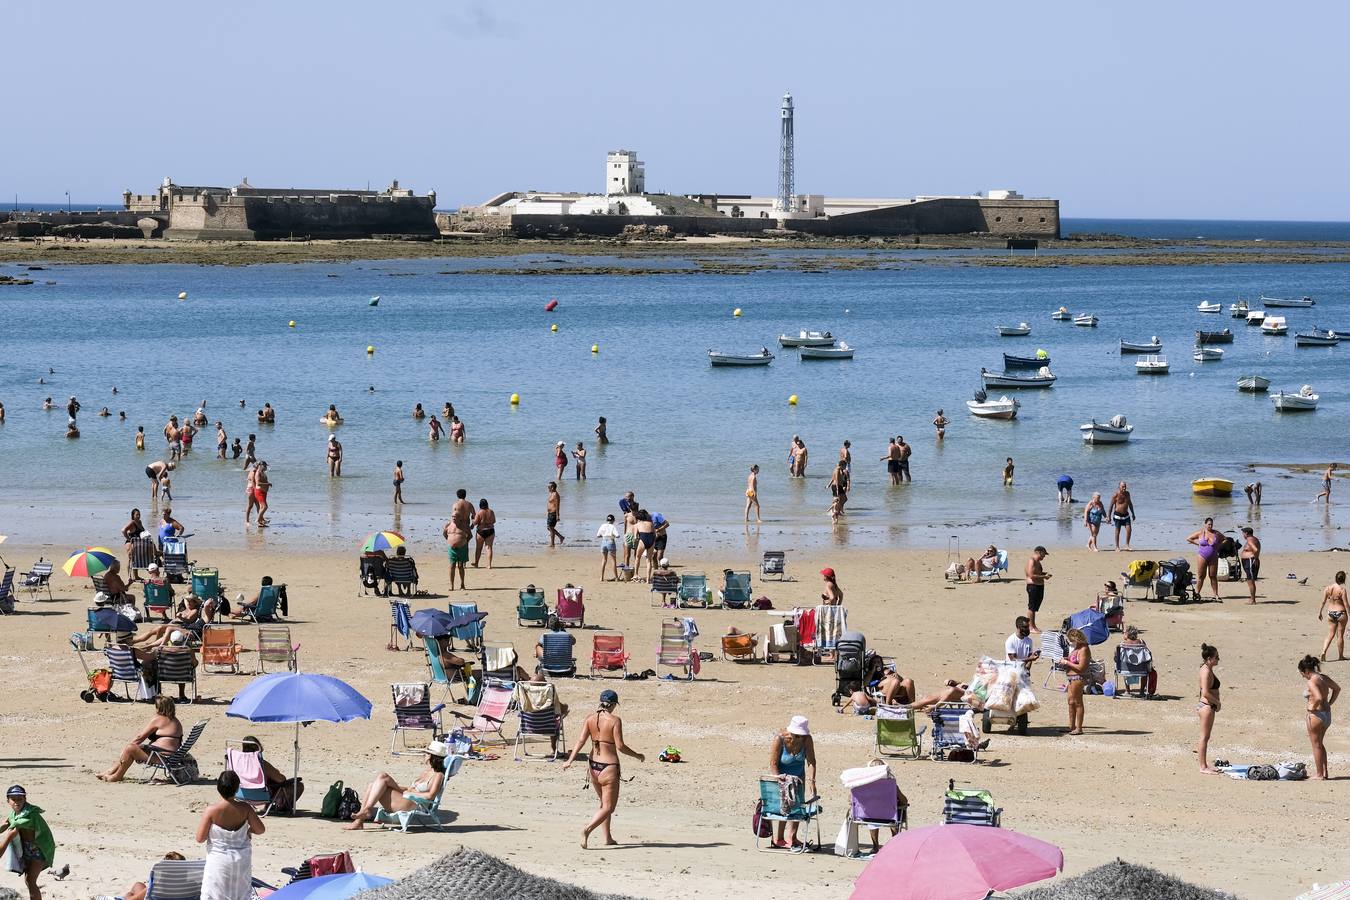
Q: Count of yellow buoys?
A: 8